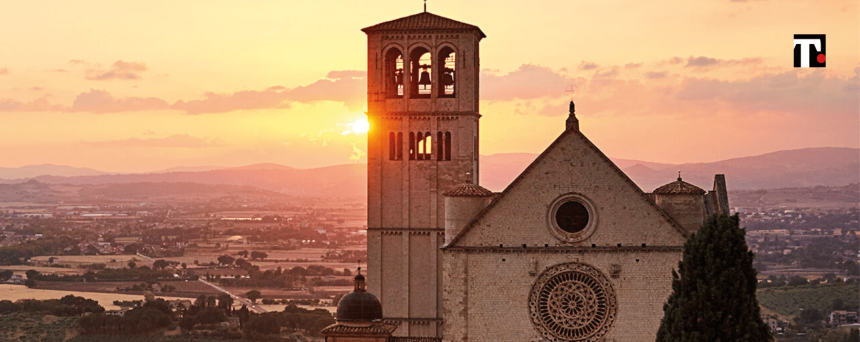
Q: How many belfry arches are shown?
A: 3